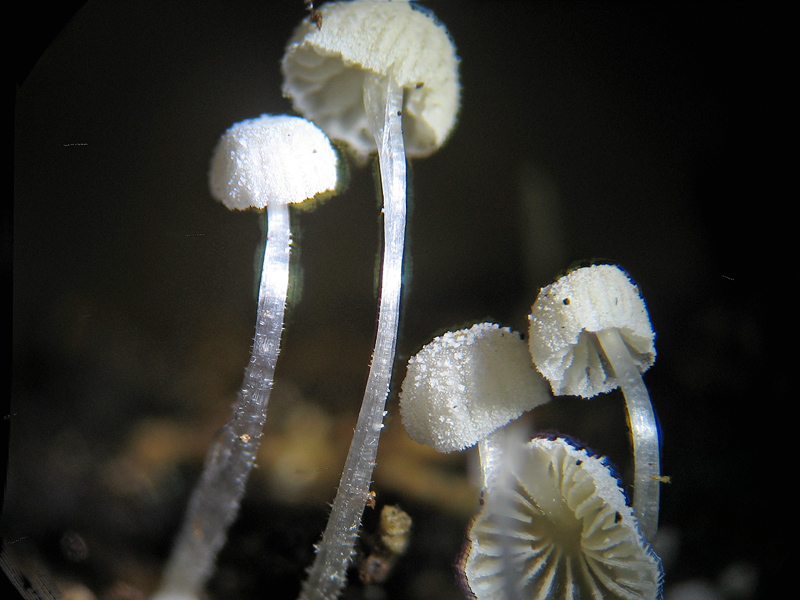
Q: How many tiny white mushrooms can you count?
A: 5